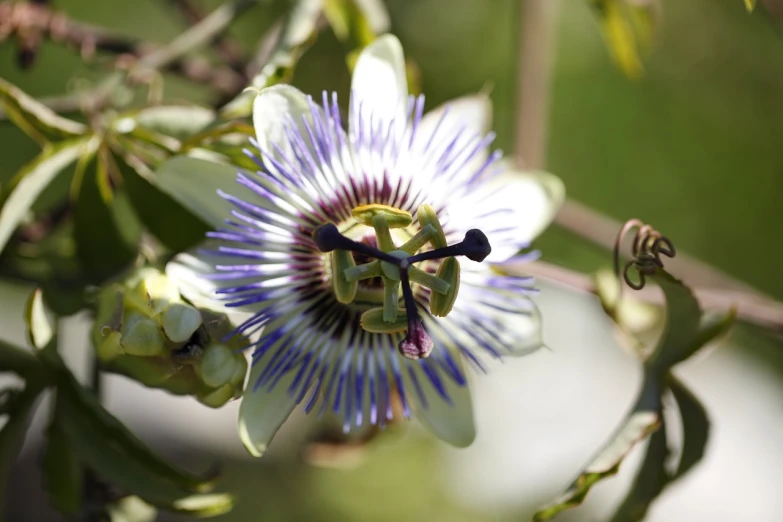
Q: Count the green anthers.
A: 5